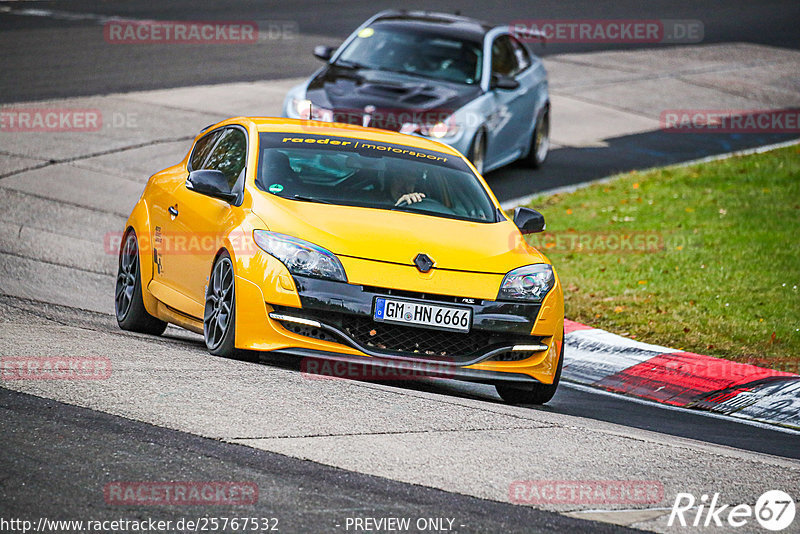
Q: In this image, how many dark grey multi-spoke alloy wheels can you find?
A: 2